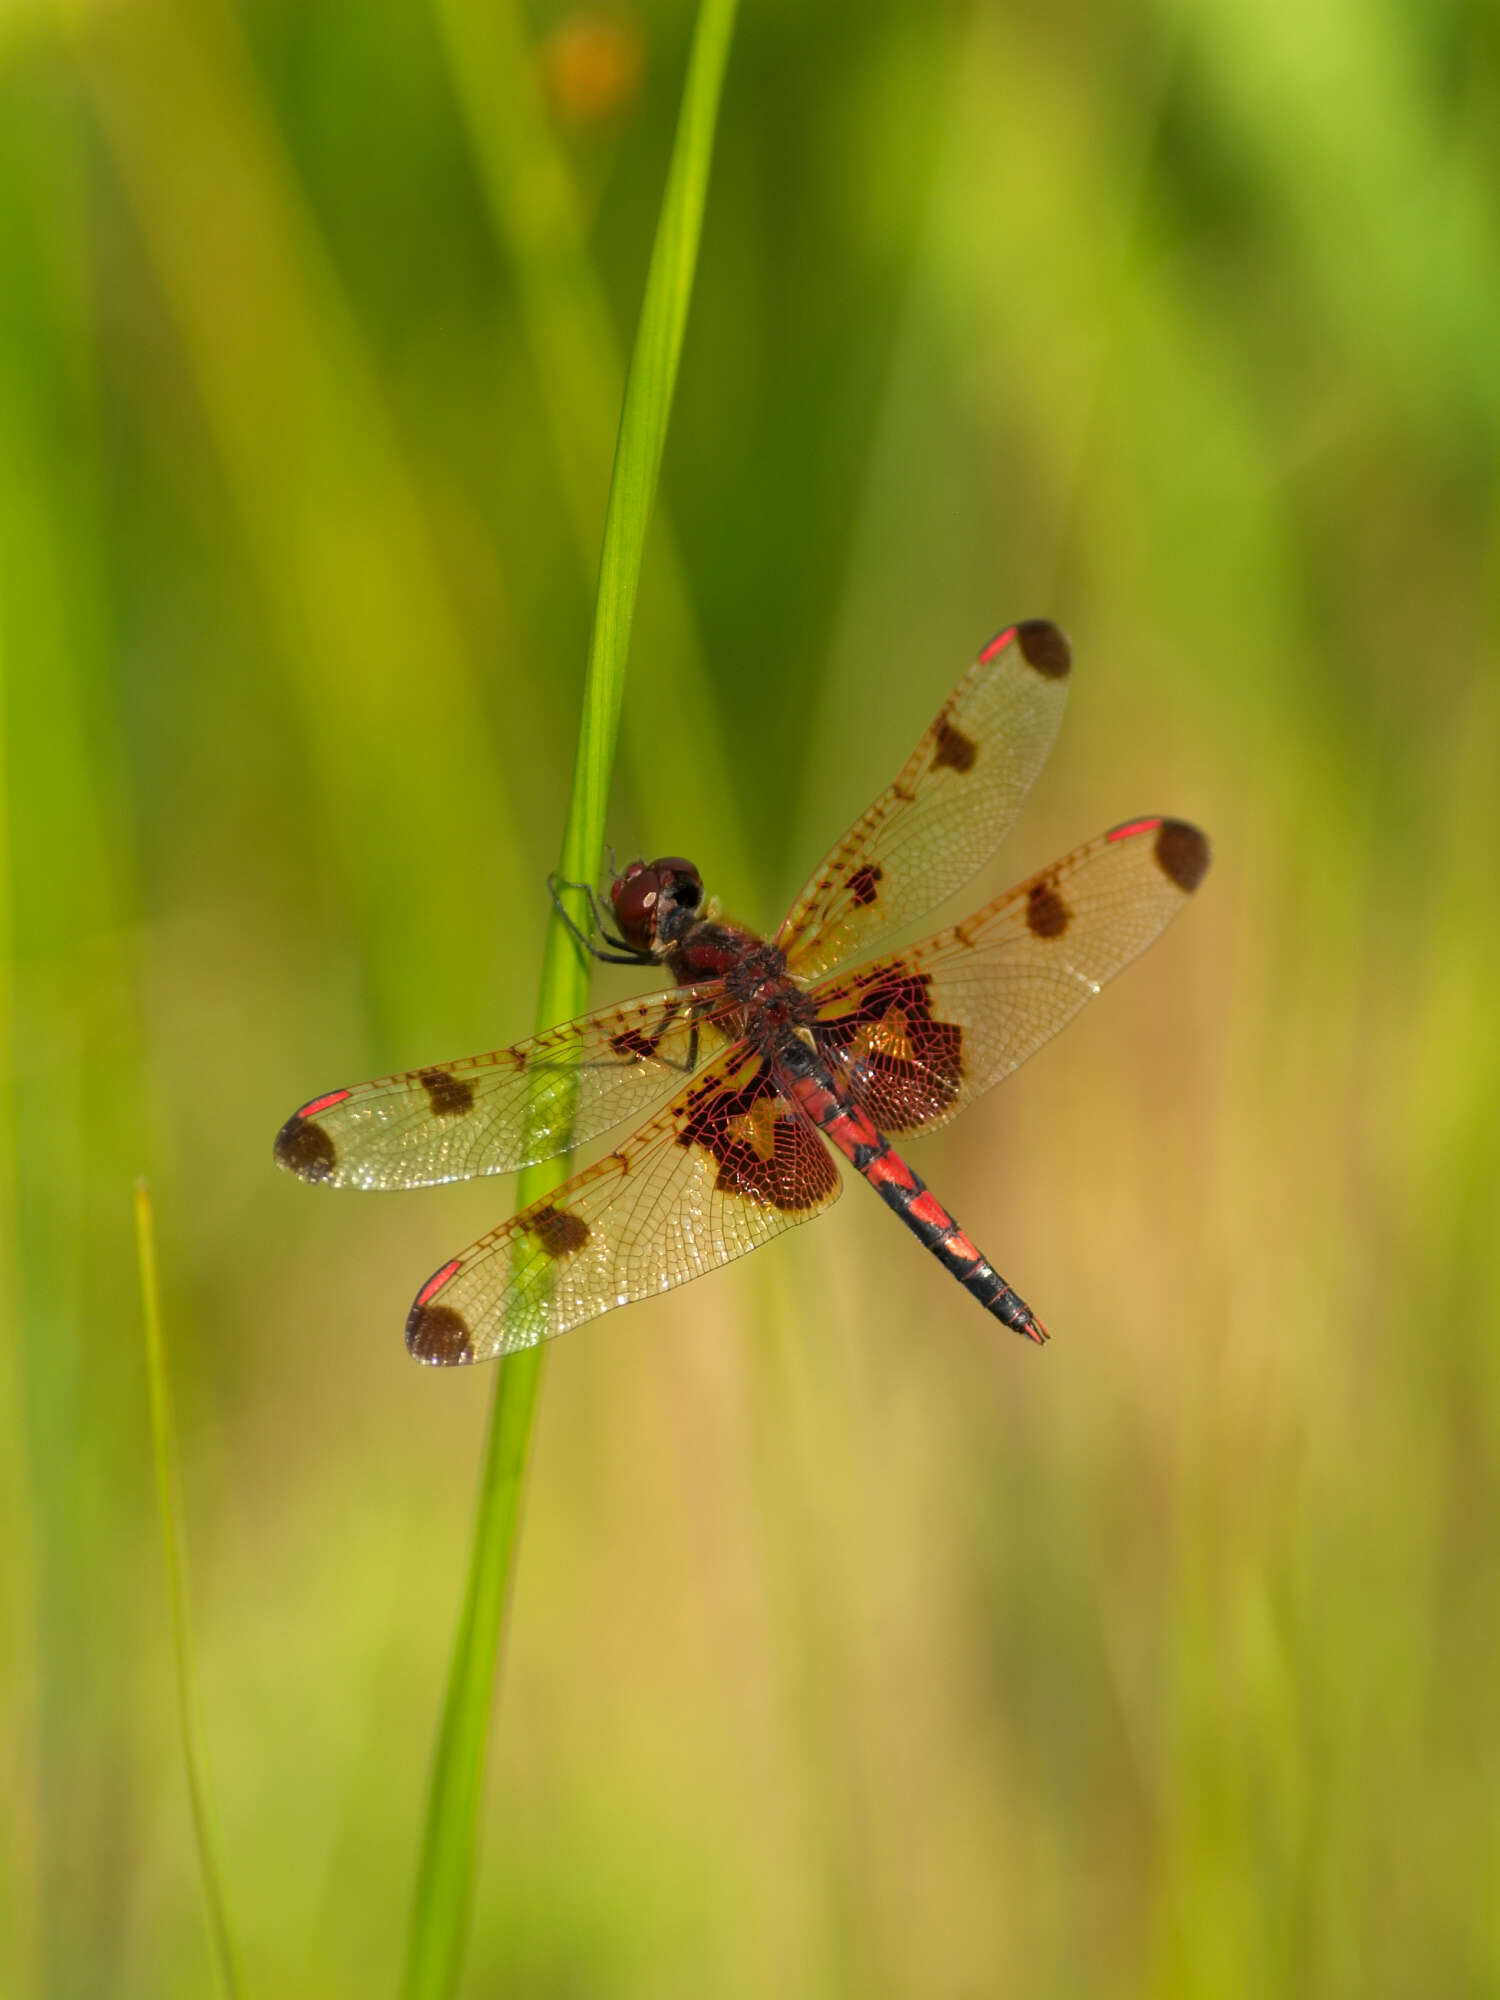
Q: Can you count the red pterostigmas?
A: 4